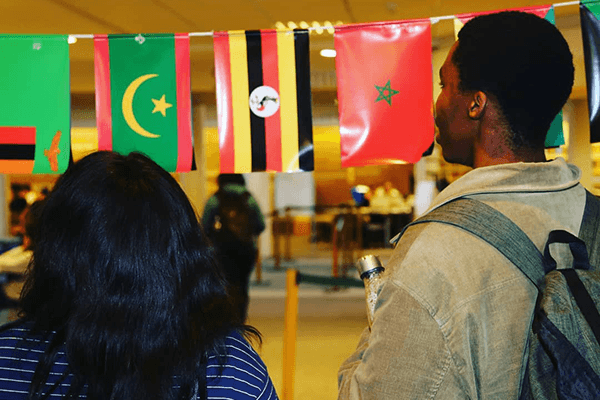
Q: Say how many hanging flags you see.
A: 6